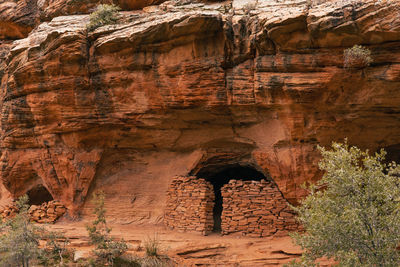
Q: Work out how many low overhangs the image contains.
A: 2